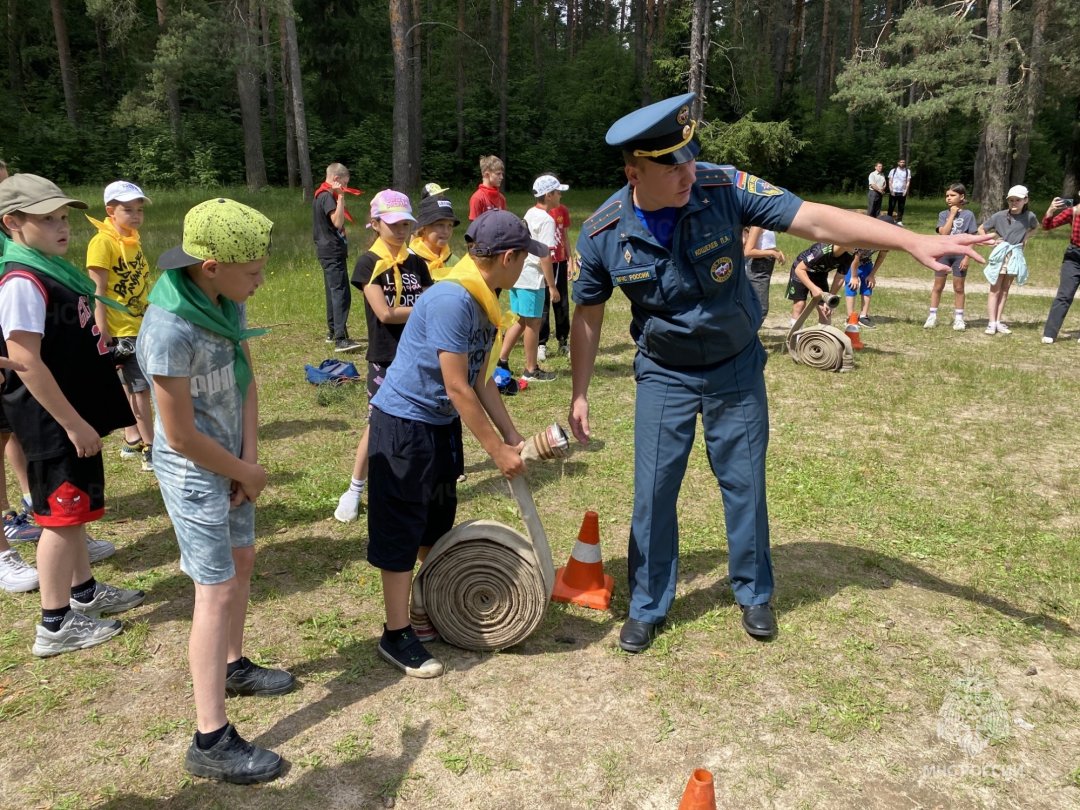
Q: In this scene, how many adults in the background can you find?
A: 2